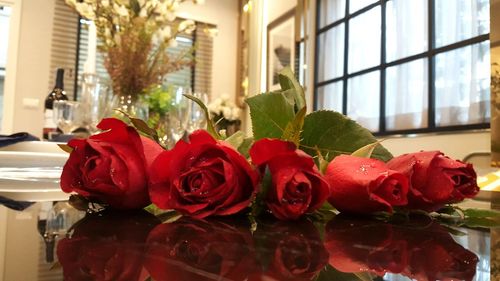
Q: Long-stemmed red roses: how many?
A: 5